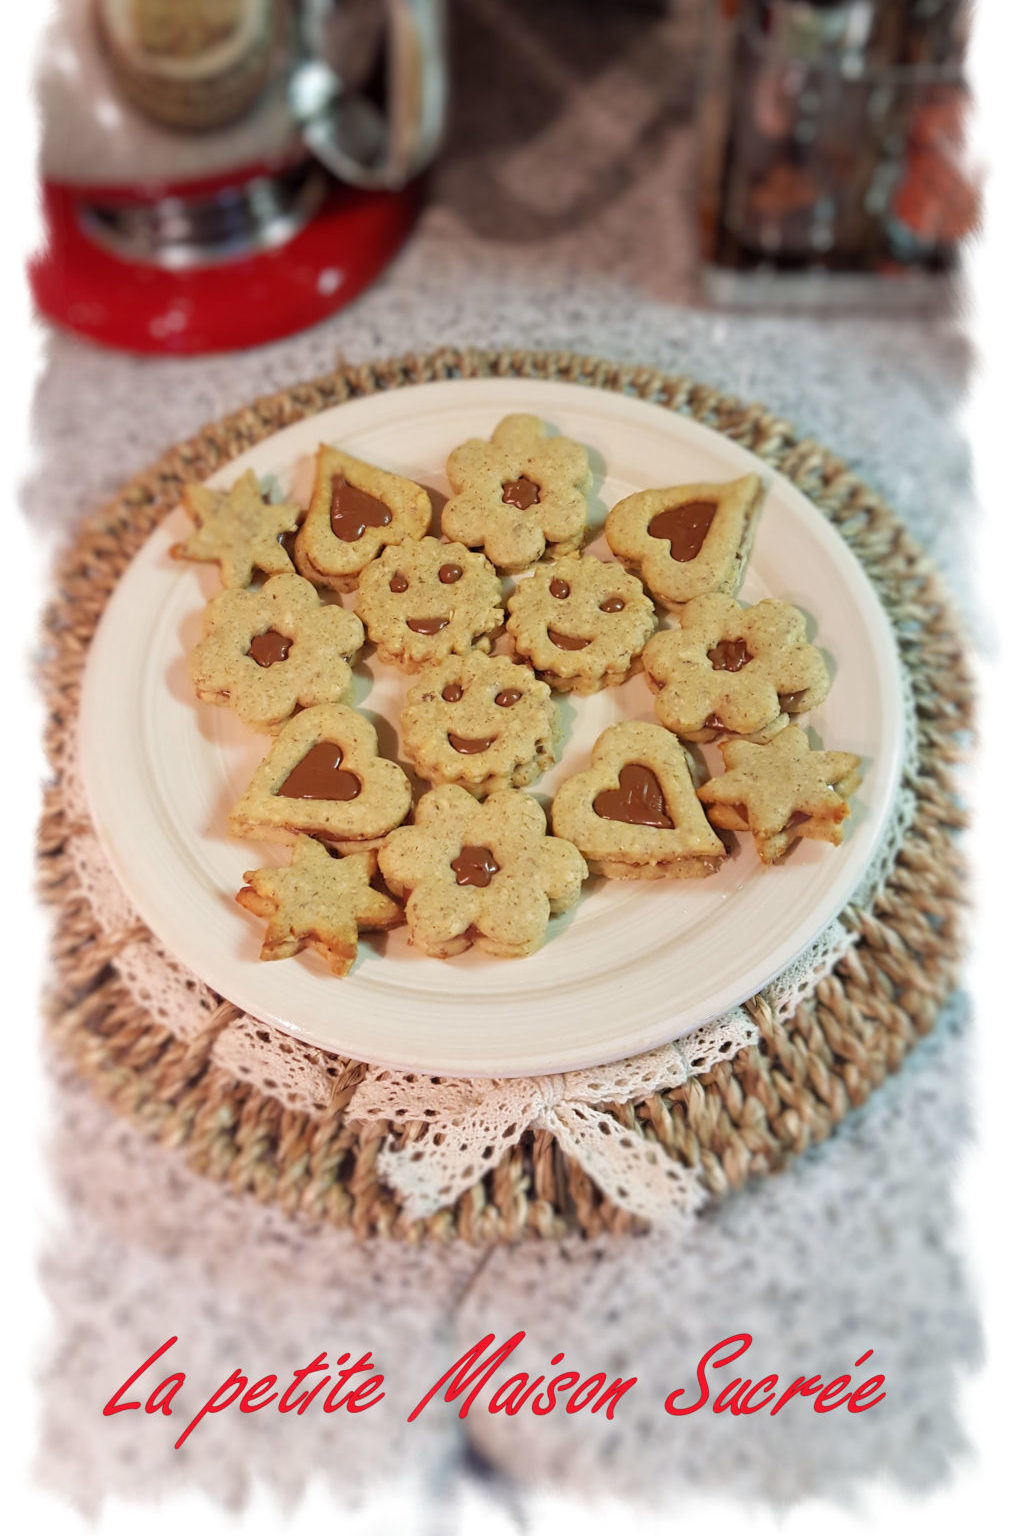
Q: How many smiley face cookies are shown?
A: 3